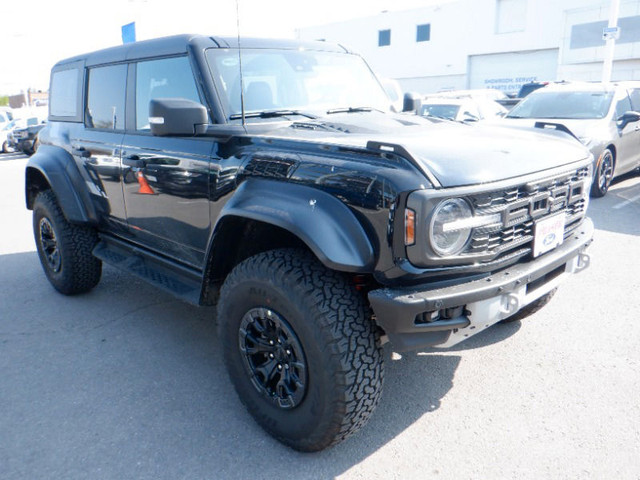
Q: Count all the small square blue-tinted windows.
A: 2